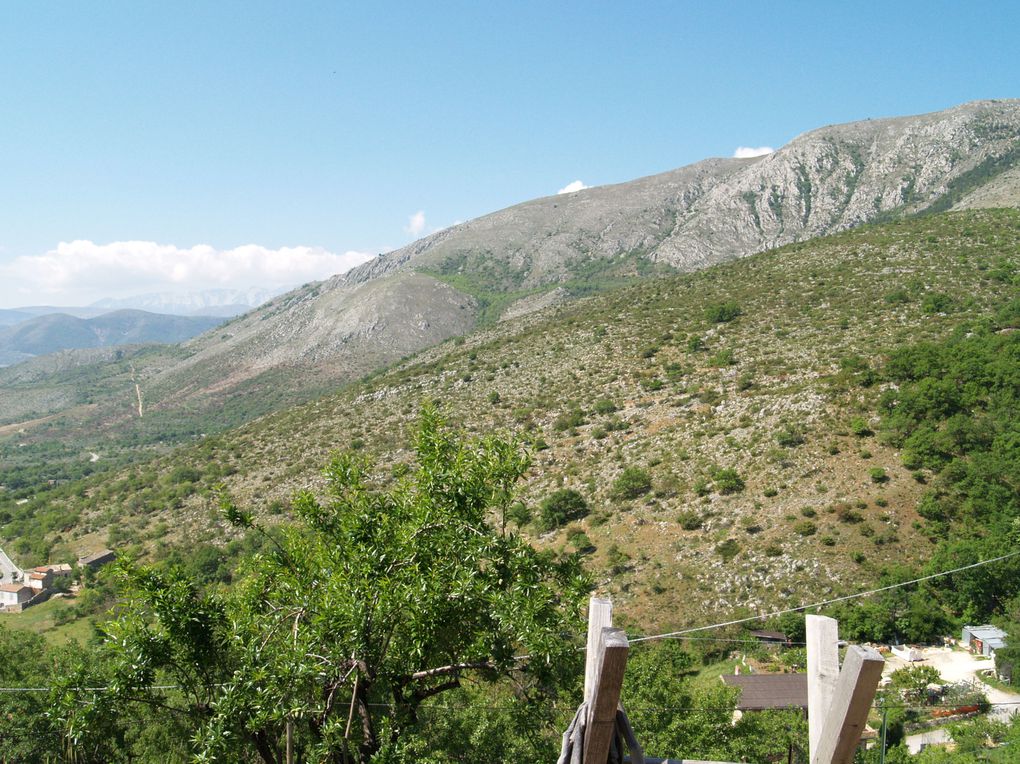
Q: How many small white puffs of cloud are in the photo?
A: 3